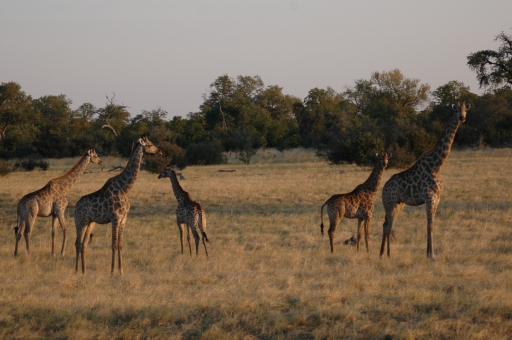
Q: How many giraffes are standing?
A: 5